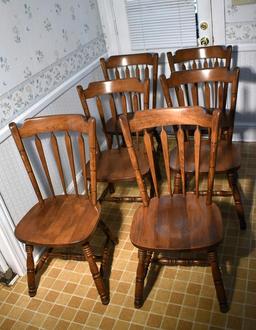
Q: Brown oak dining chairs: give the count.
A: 6